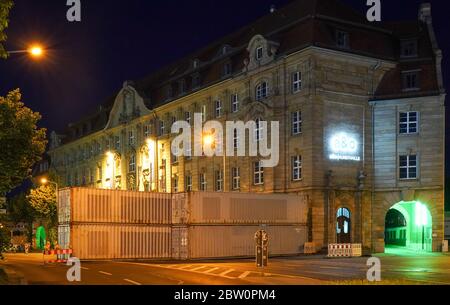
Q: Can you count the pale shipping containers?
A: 4